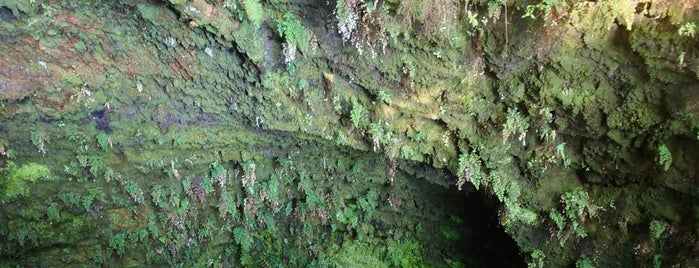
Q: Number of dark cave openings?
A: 1